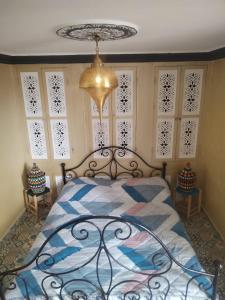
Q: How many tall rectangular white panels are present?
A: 12